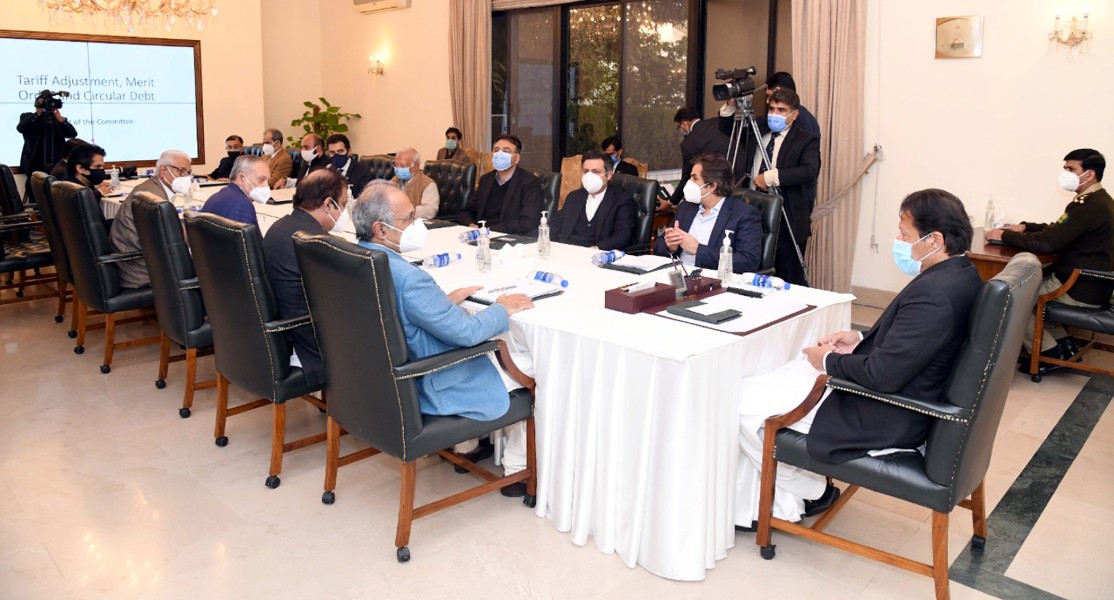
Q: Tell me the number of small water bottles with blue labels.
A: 5